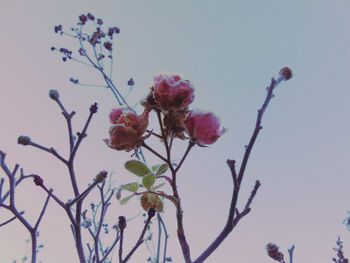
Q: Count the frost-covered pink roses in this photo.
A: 3